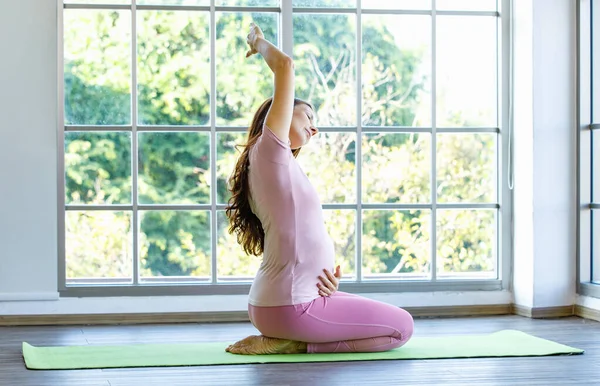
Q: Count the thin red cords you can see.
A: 0